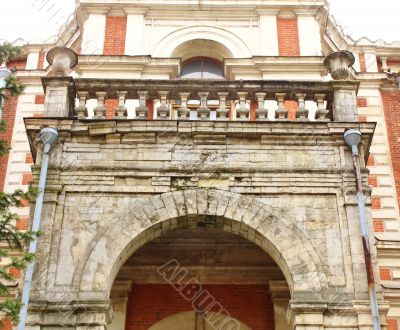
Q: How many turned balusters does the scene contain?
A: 13